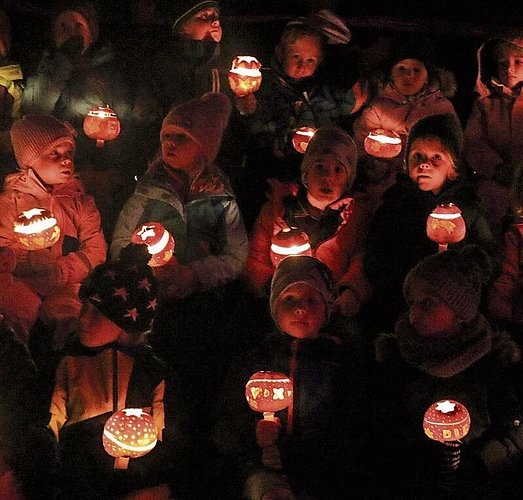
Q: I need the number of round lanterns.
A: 11